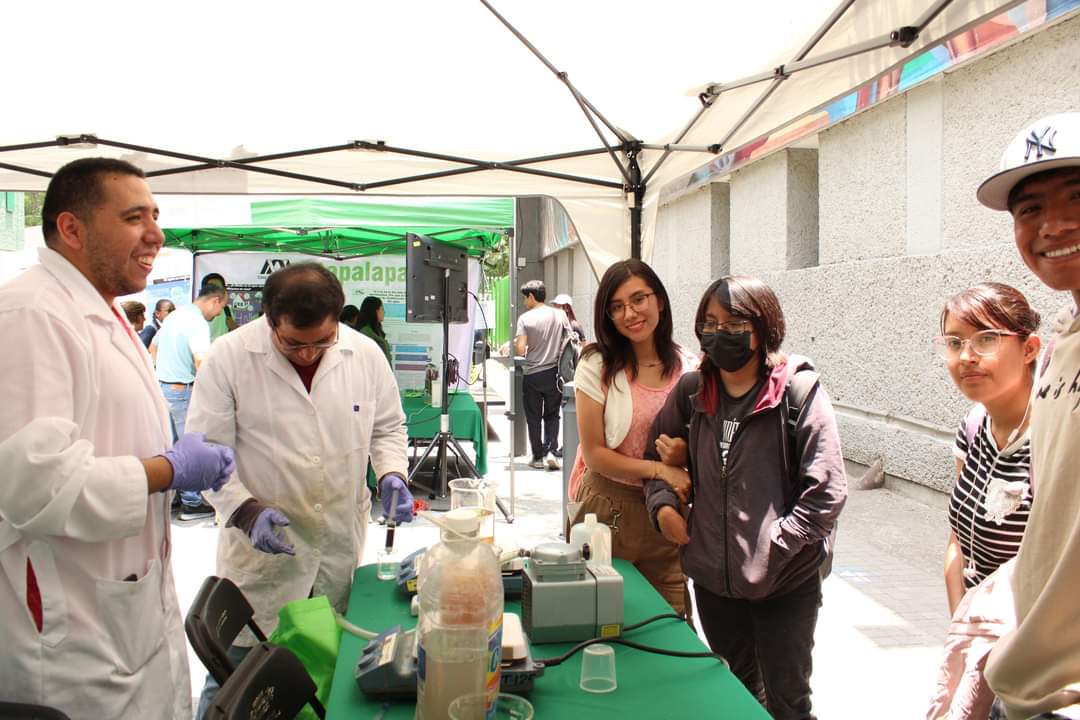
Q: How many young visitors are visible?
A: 4